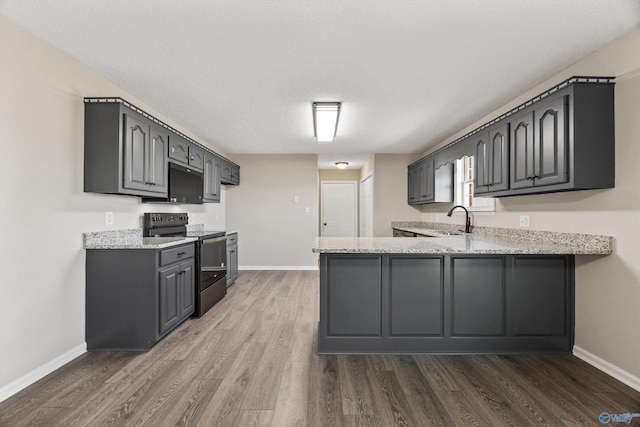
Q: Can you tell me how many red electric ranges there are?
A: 0